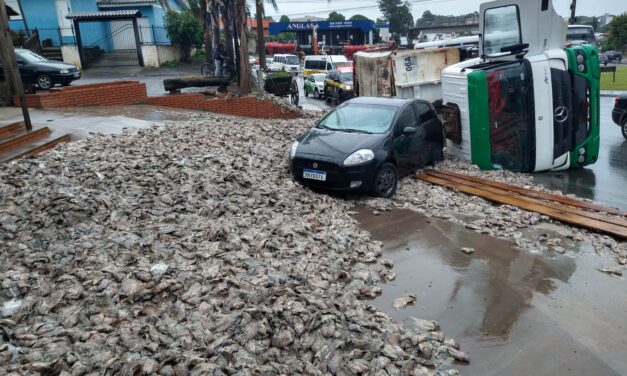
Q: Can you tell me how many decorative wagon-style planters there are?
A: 1